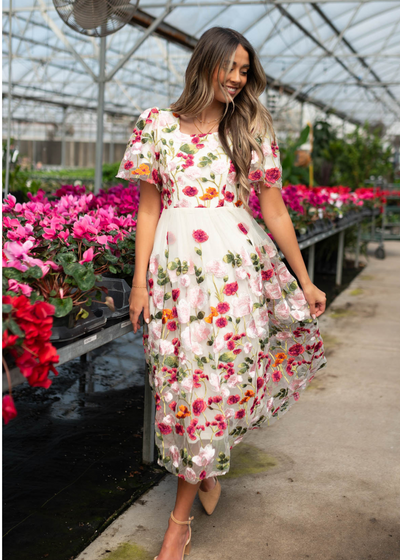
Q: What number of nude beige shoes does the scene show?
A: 2